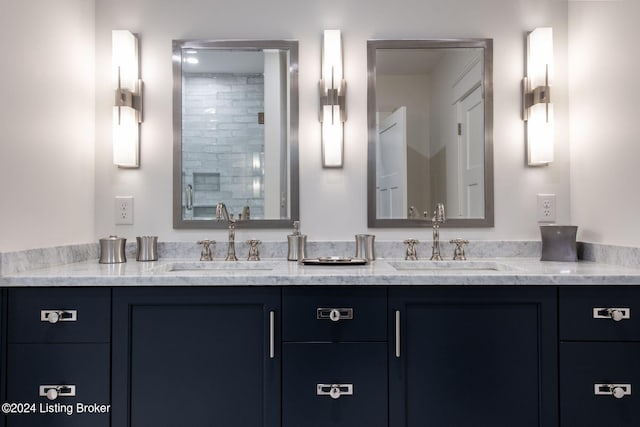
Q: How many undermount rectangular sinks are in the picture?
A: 2